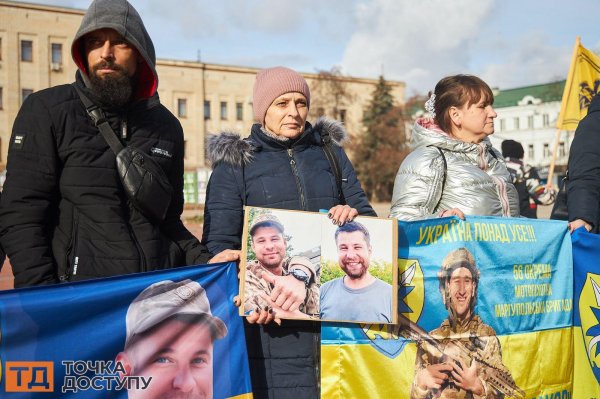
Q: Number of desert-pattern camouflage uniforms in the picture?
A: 2